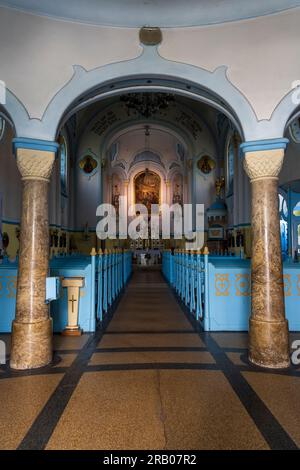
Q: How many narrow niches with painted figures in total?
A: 2